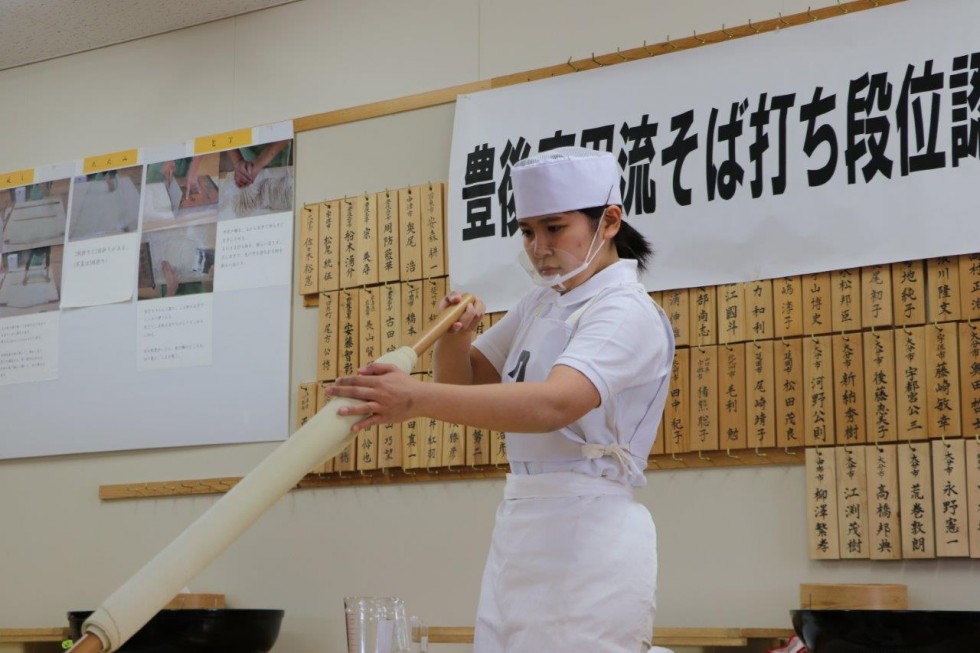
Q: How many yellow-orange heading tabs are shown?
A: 3